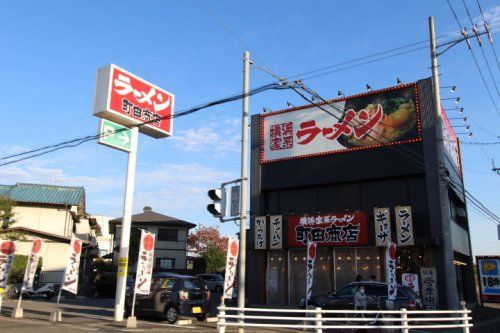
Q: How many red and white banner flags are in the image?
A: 7